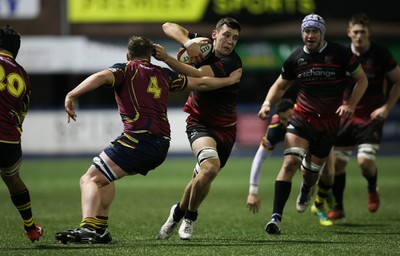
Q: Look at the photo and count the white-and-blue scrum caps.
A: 1